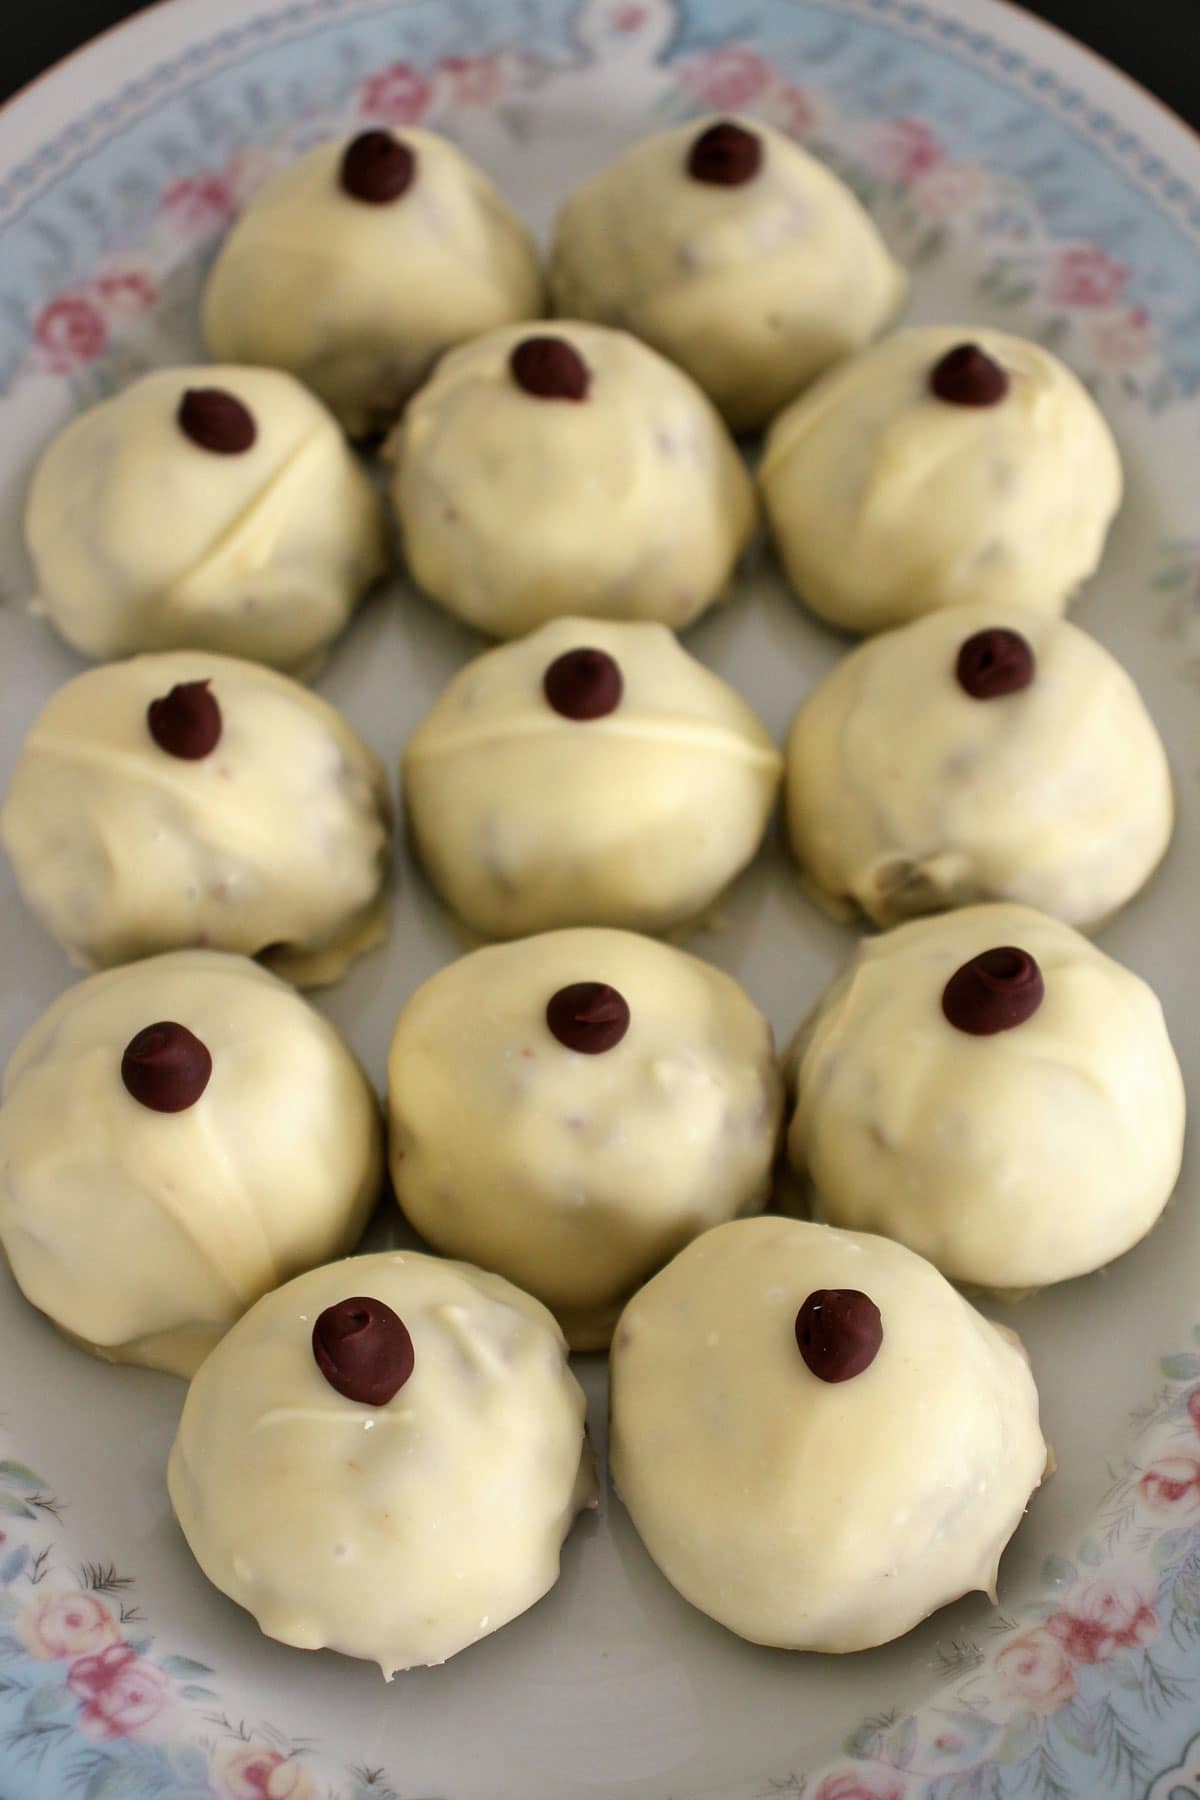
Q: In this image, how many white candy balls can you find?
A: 13